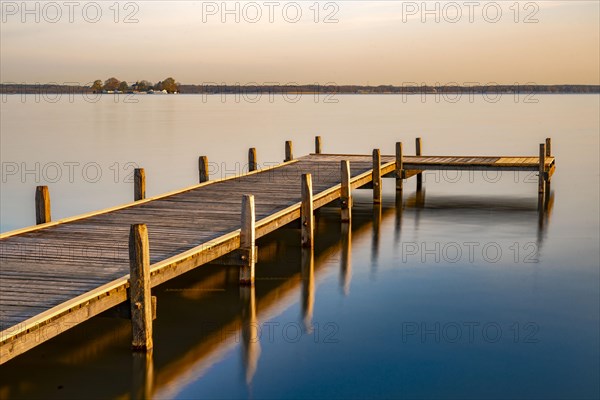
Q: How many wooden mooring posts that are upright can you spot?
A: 15